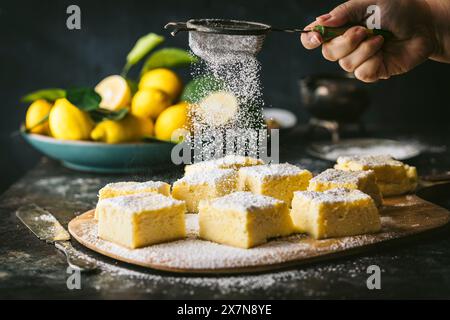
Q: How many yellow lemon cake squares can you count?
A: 9